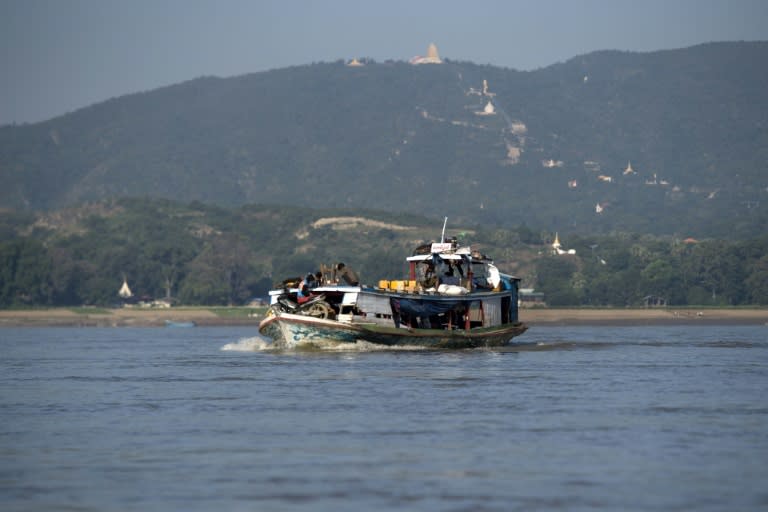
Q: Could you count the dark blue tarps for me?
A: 1